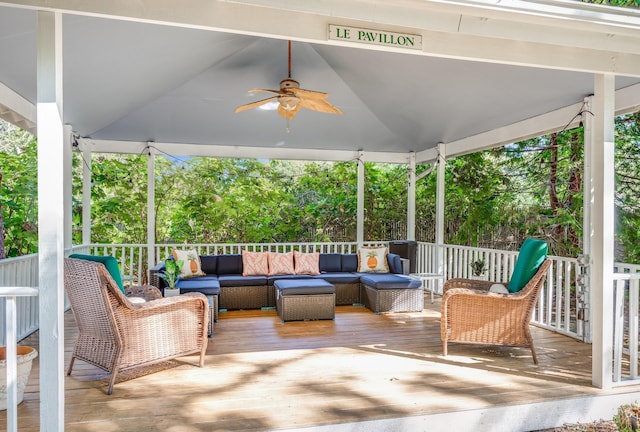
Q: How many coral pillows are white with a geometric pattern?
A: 3